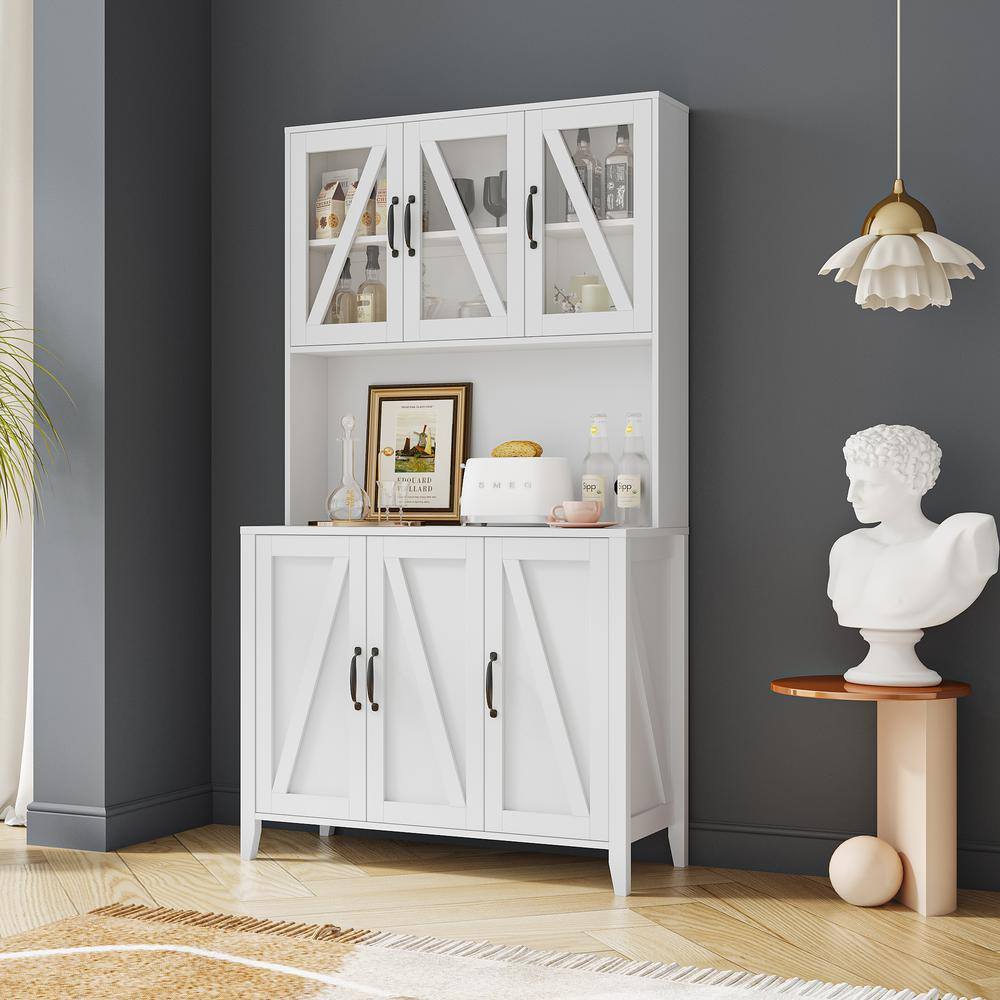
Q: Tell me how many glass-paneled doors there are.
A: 3